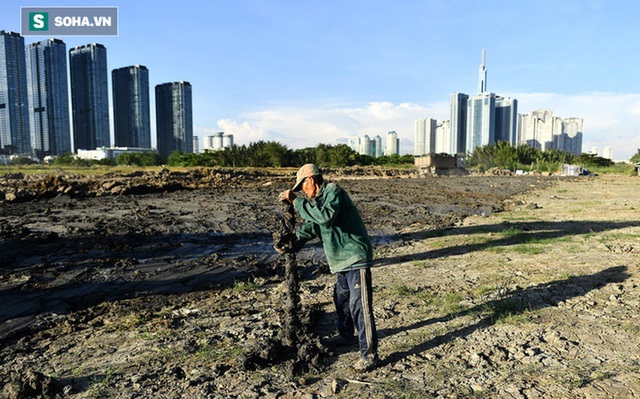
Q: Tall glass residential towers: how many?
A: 5